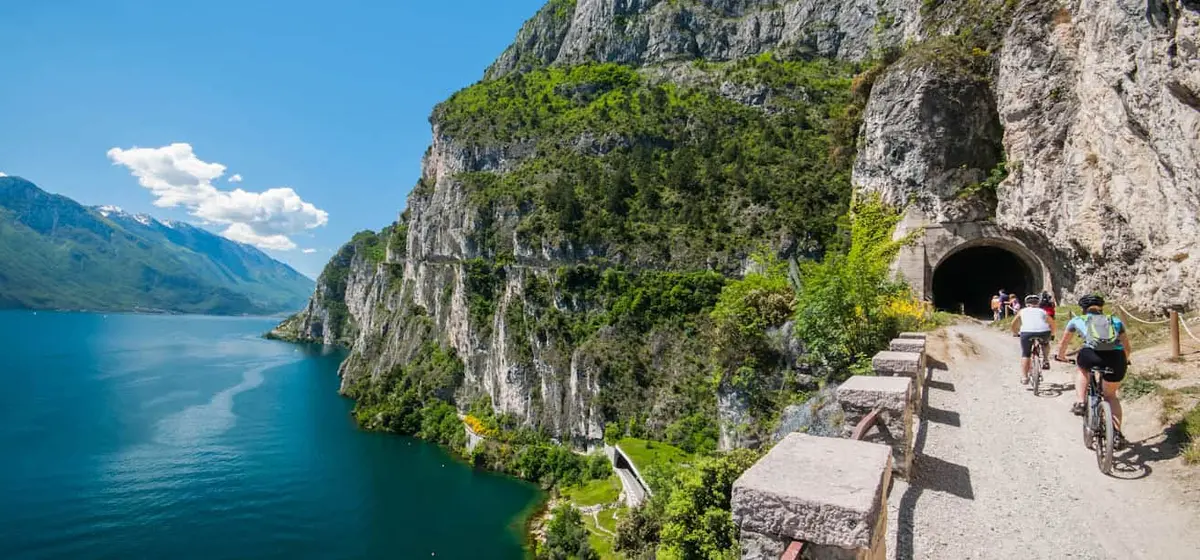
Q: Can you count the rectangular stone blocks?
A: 5